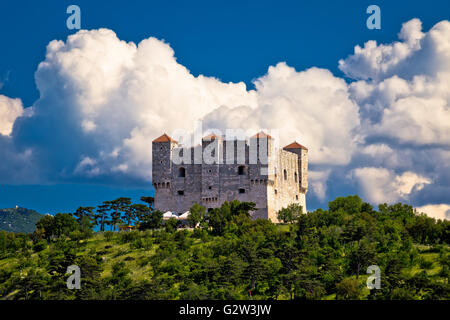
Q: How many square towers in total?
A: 4